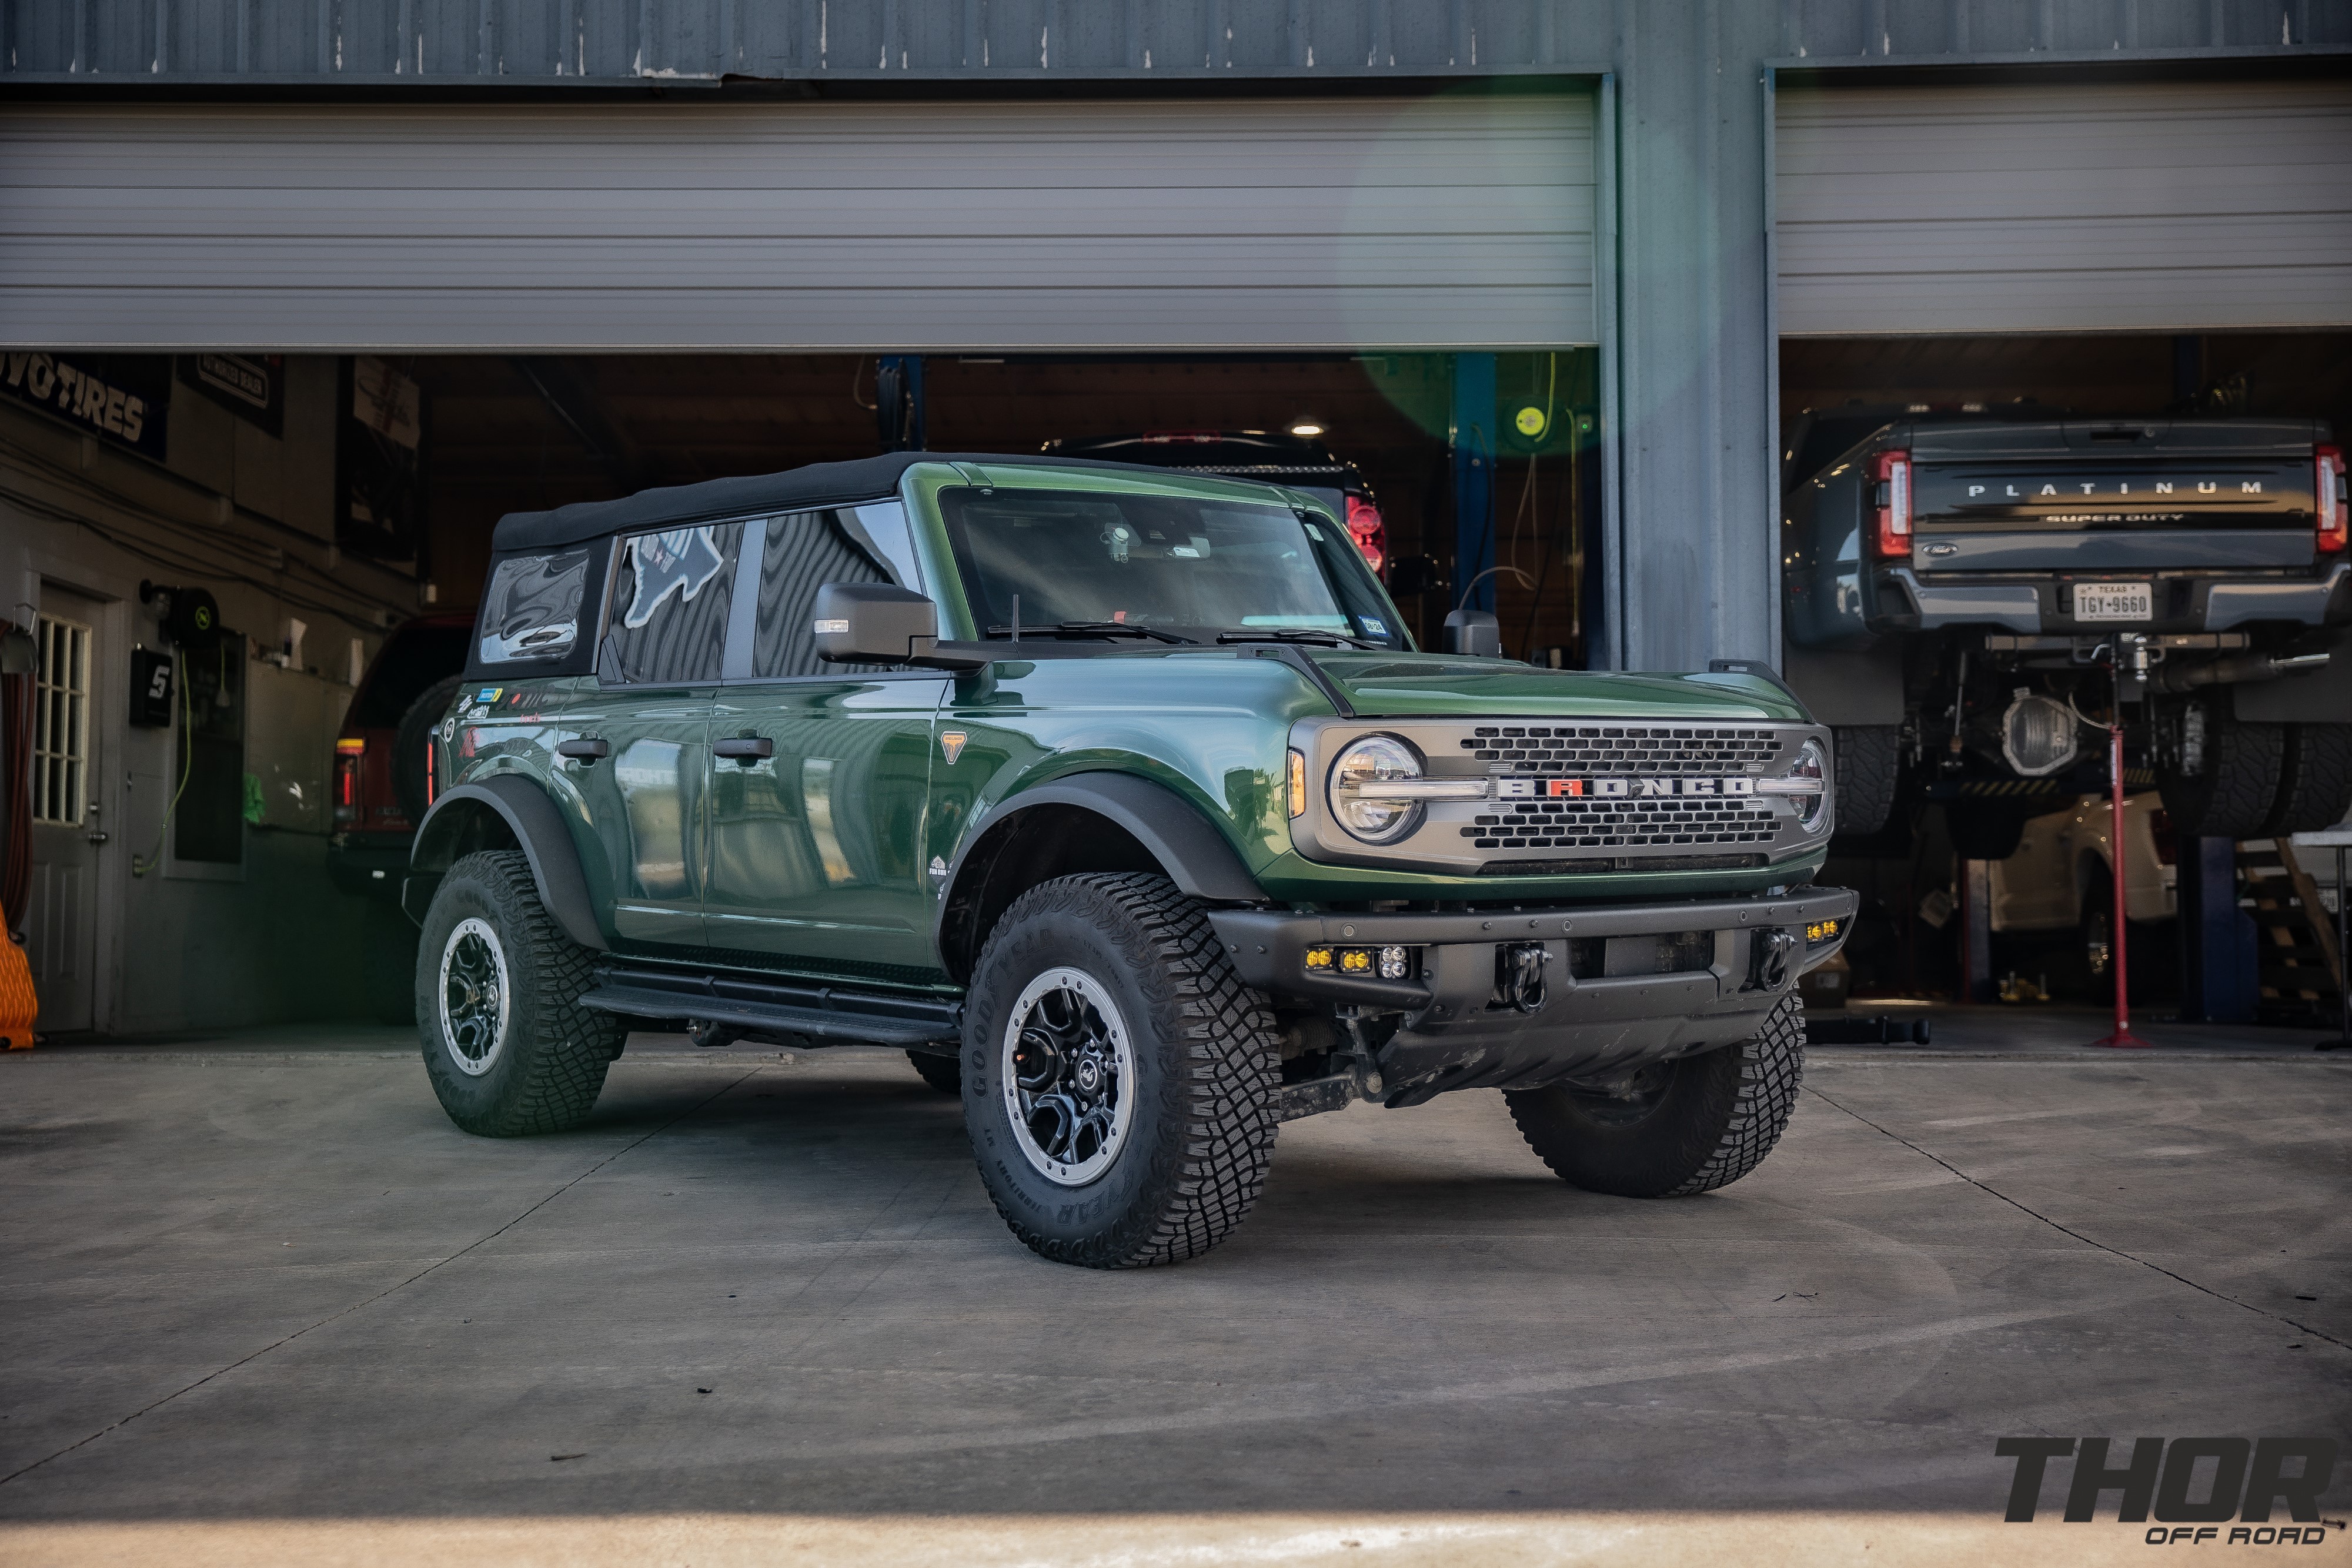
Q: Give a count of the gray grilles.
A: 1